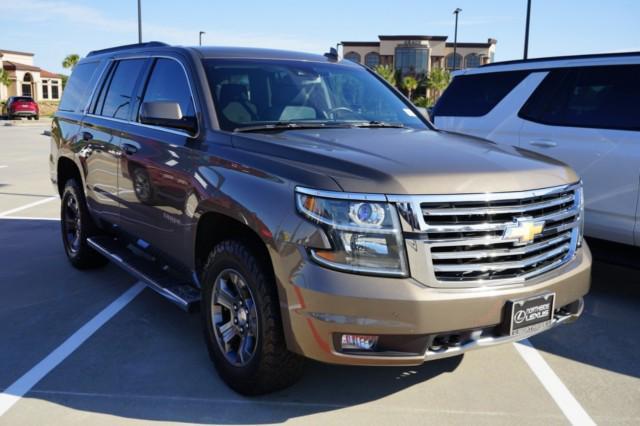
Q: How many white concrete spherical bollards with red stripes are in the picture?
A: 0